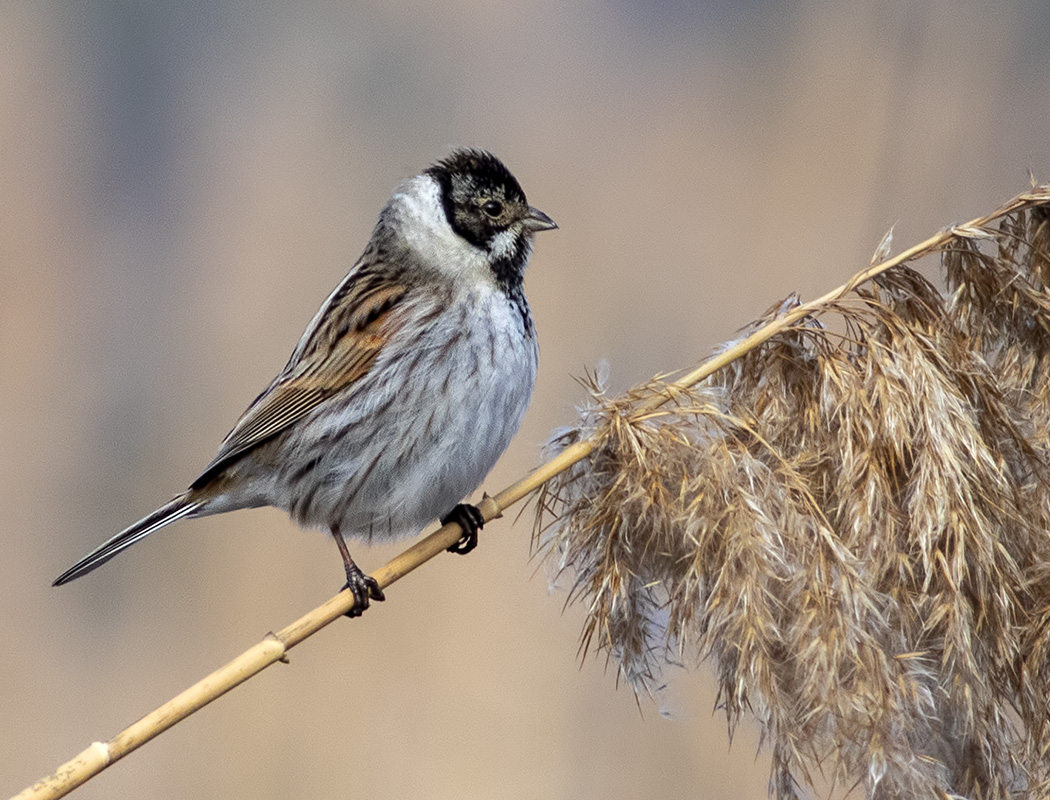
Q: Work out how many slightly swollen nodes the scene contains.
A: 3